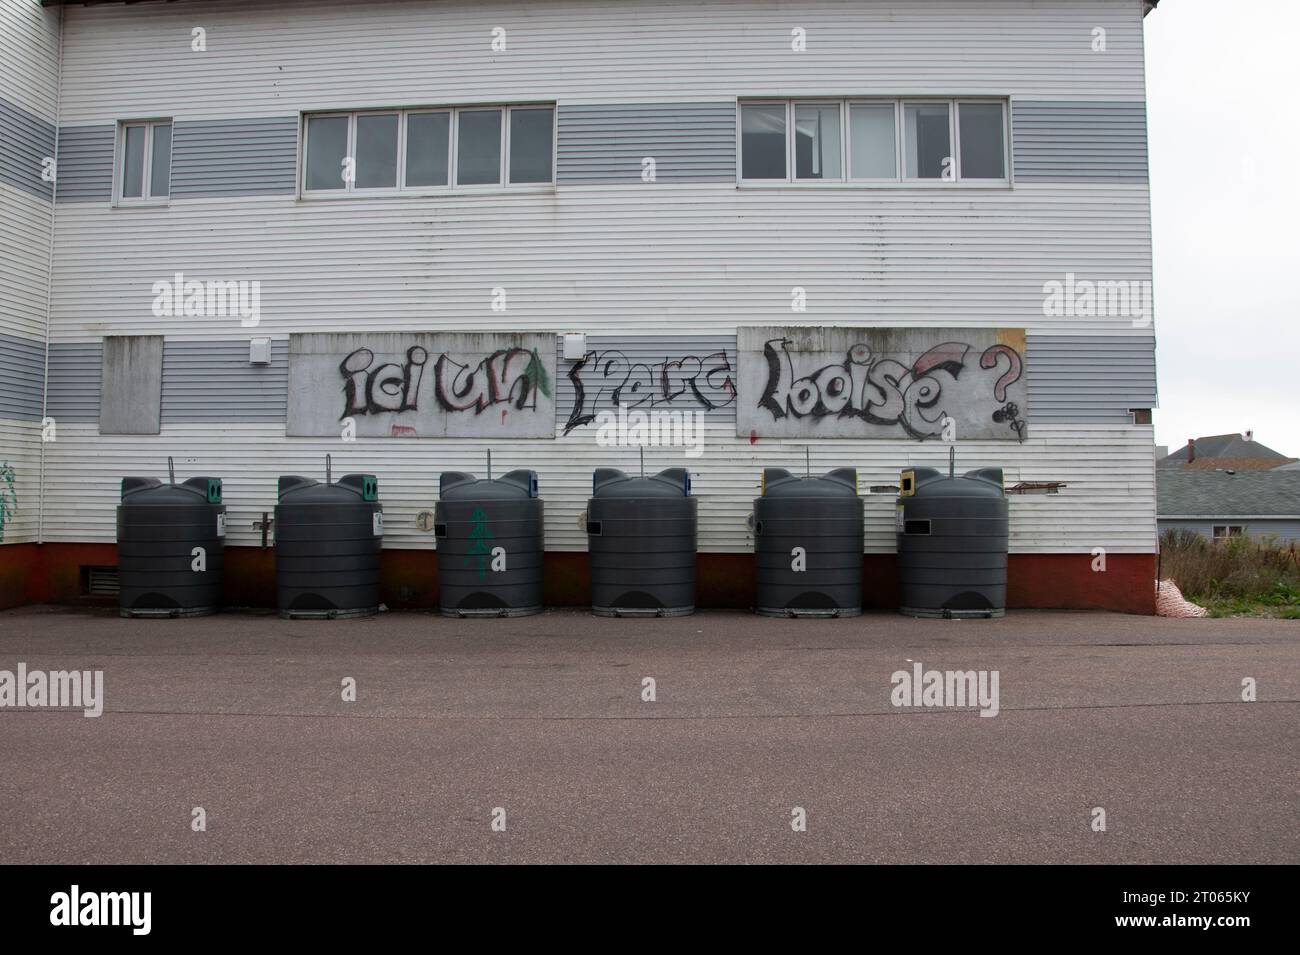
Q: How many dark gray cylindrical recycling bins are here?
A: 6